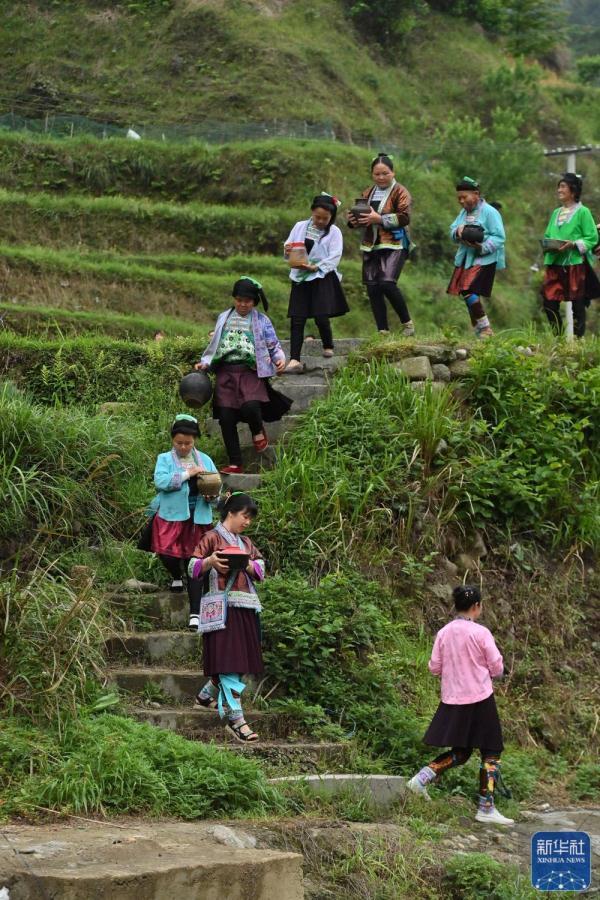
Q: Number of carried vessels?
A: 7